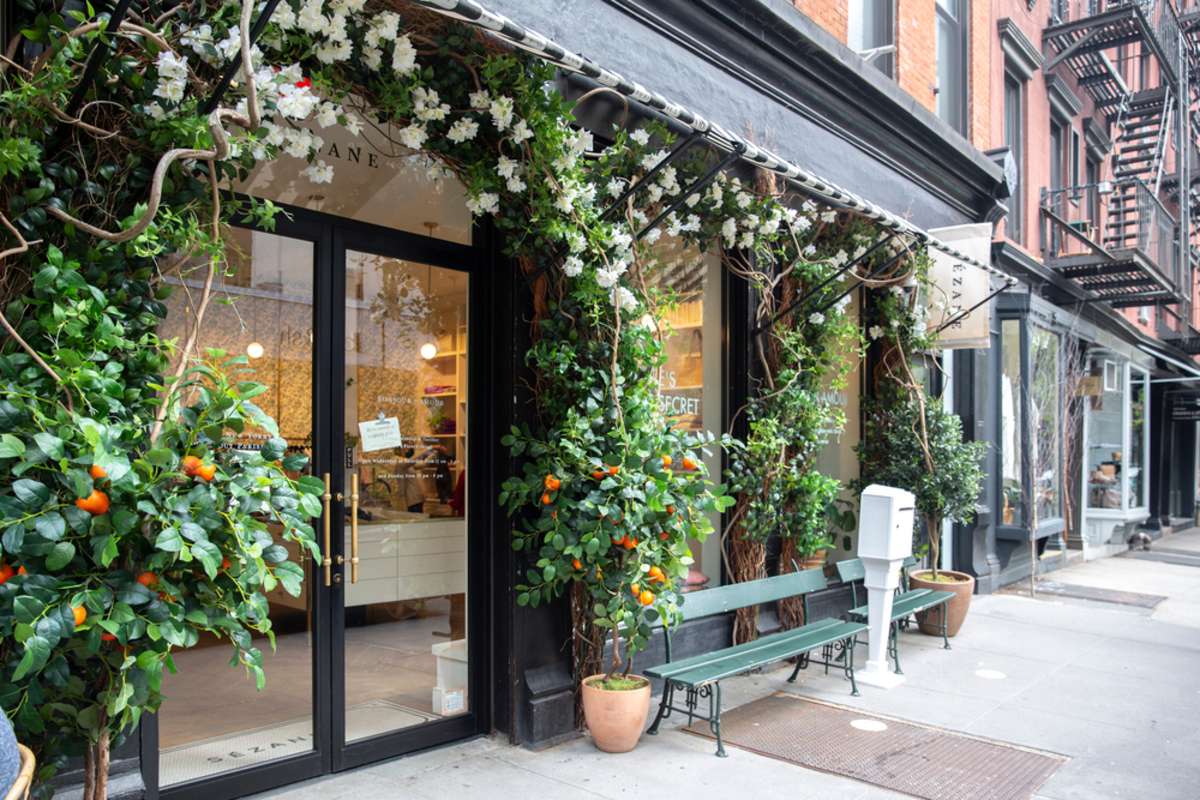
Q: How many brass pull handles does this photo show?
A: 2